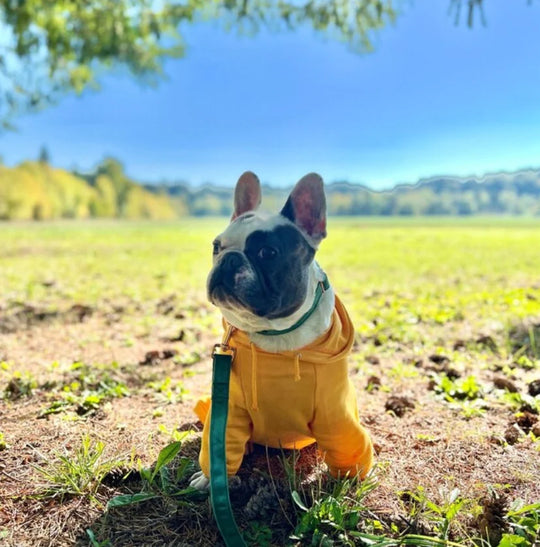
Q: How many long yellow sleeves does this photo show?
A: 2